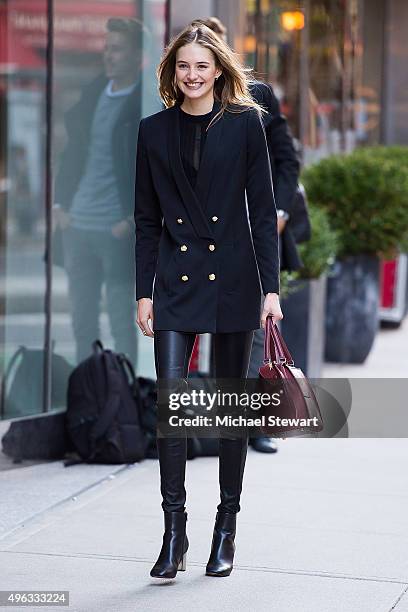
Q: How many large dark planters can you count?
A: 2